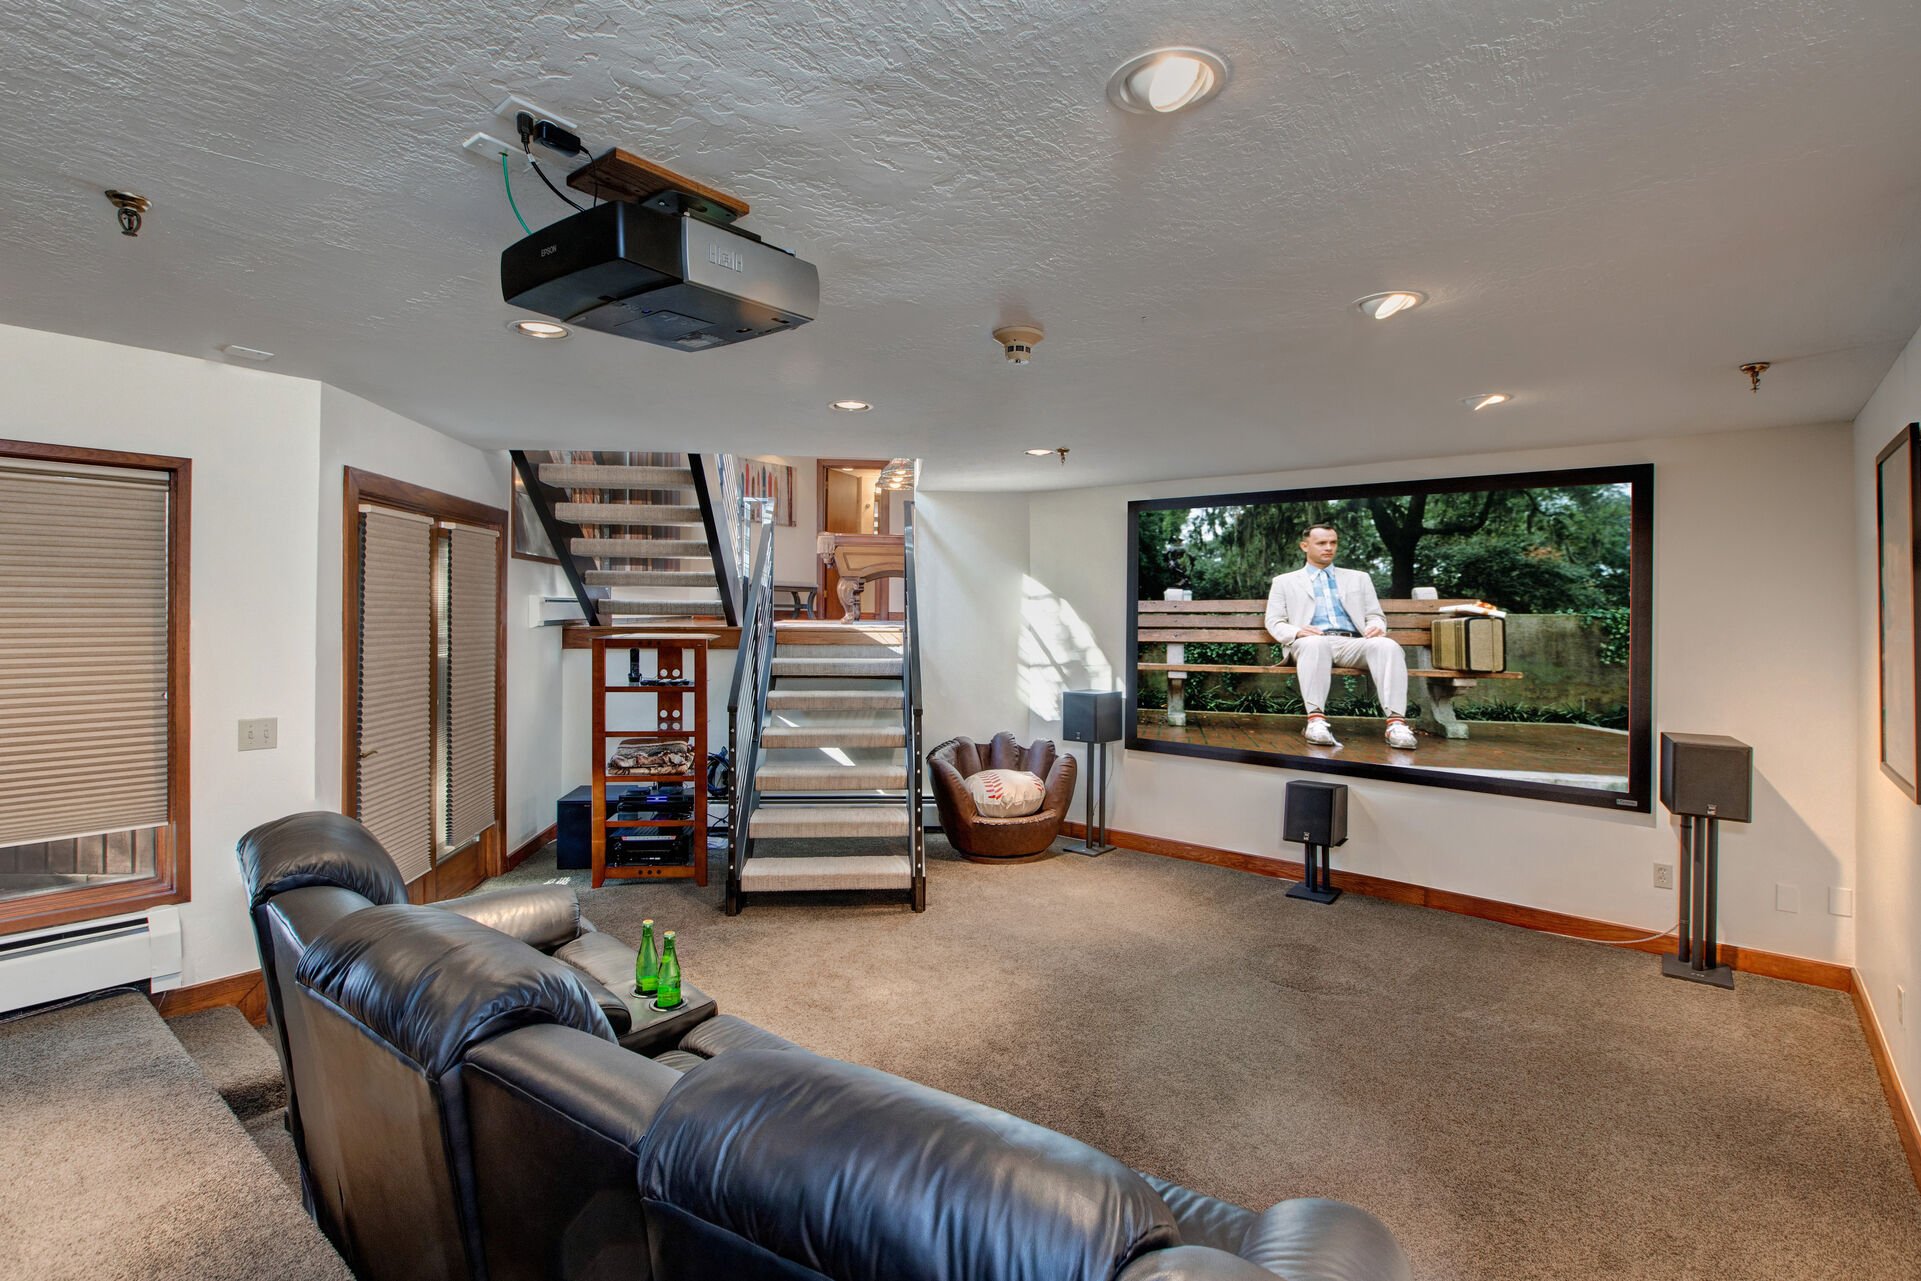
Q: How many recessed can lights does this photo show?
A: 6